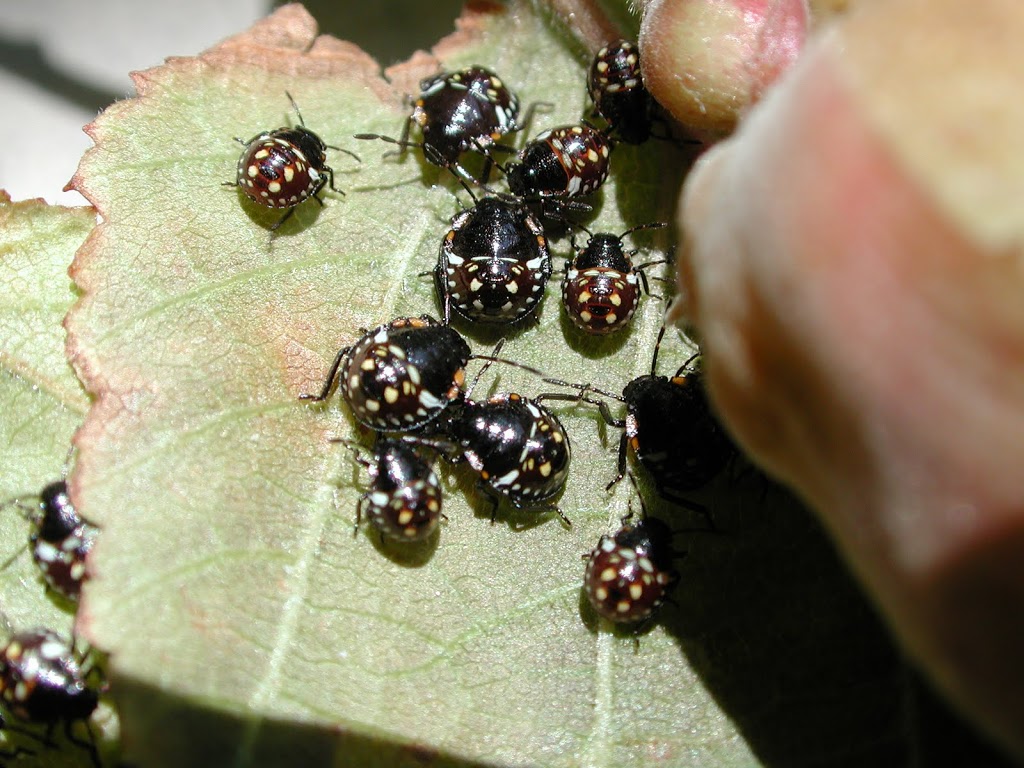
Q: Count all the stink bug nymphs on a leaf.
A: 13